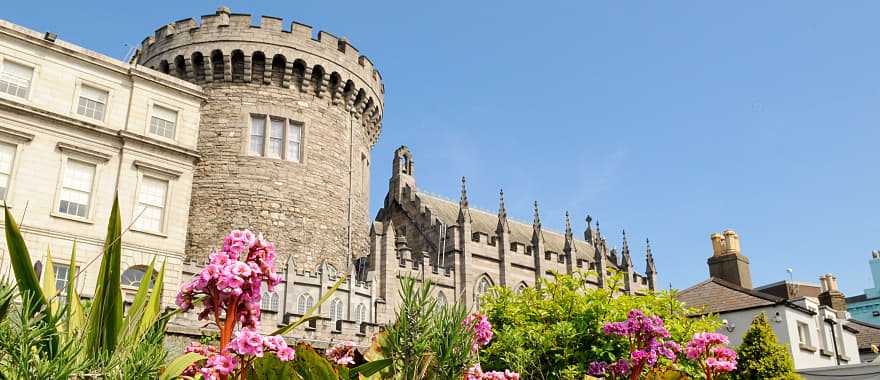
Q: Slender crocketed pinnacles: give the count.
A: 7